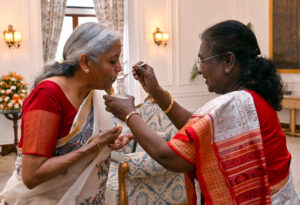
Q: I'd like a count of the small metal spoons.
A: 1